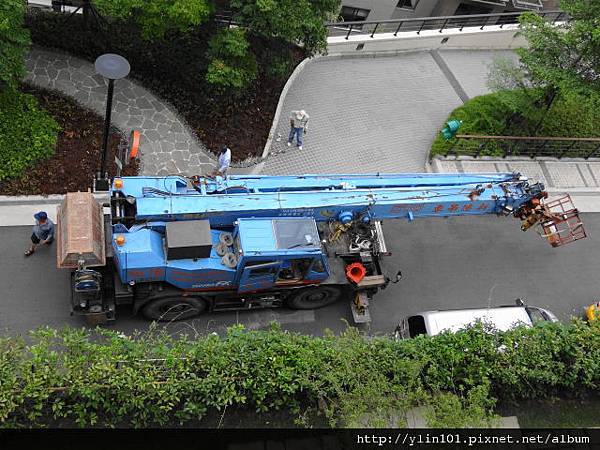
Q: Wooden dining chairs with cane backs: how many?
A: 0